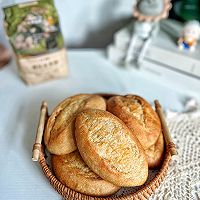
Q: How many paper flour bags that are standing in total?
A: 1